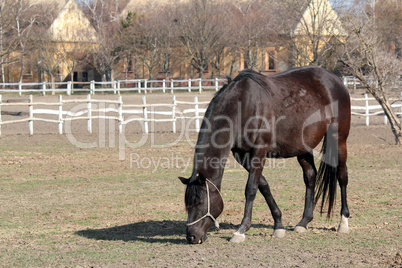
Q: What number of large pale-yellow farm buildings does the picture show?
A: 2